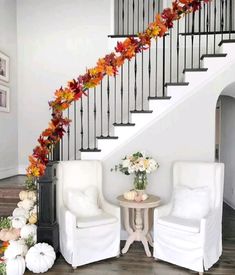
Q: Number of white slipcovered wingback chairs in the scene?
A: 2